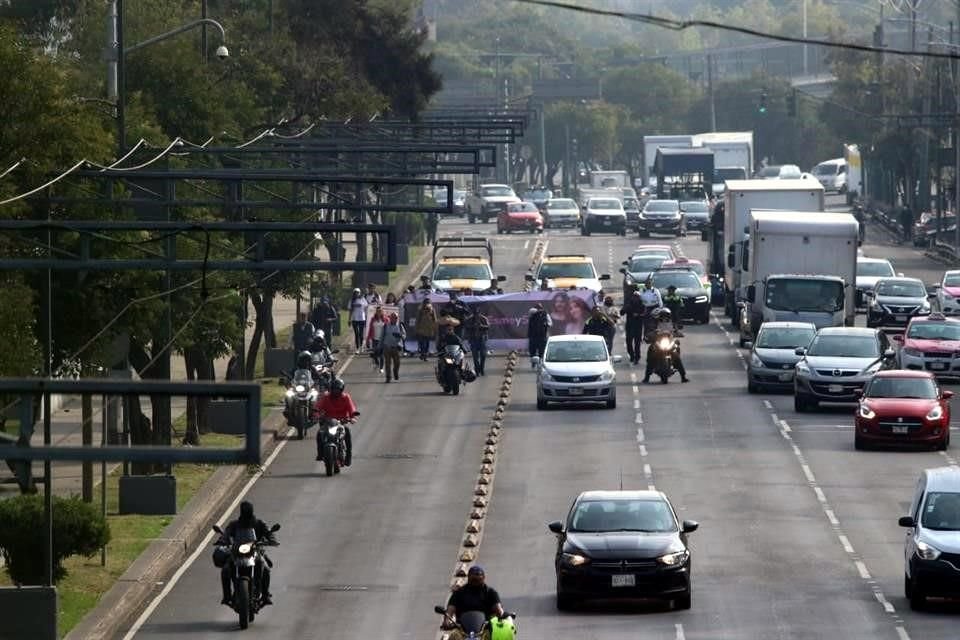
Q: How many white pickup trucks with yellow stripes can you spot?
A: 2